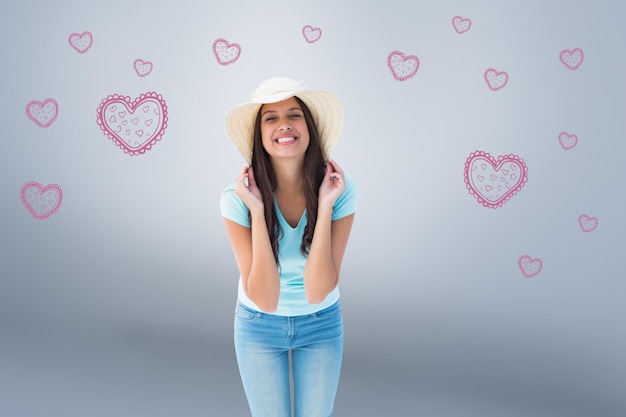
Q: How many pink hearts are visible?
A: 15